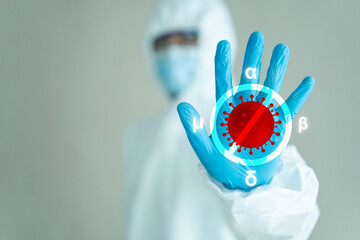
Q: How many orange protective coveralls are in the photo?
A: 0